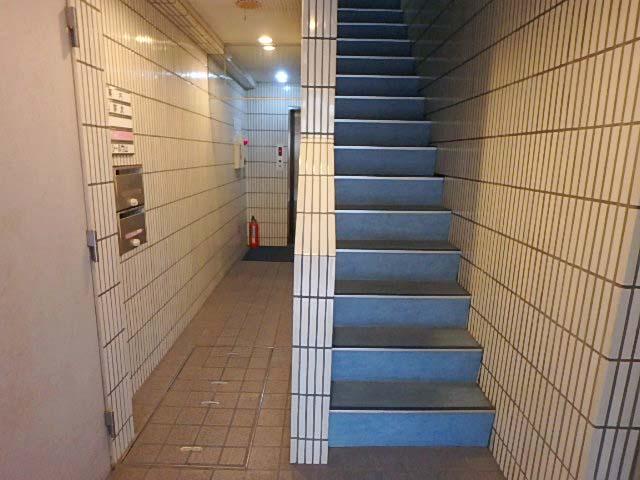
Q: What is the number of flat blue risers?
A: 15